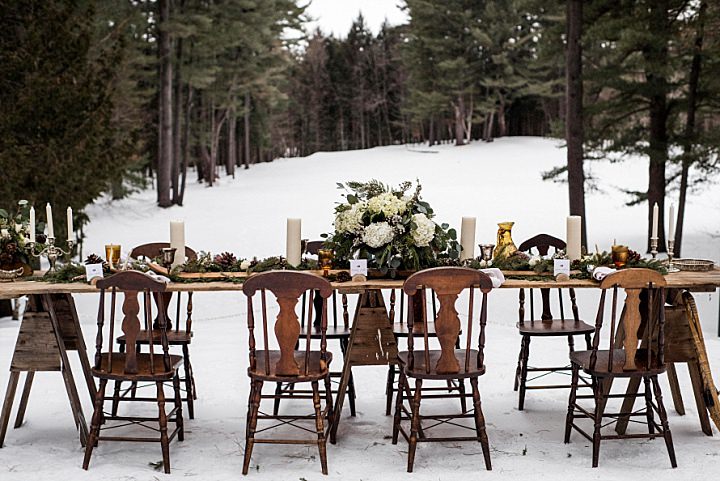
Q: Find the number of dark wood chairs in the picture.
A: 8